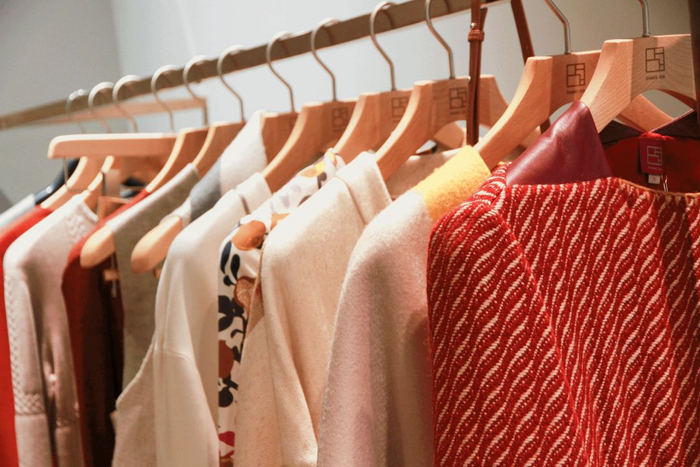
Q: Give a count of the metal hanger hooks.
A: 12